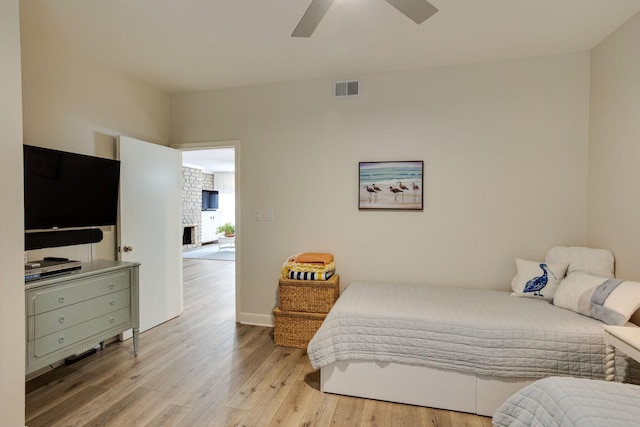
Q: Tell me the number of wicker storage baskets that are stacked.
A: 2